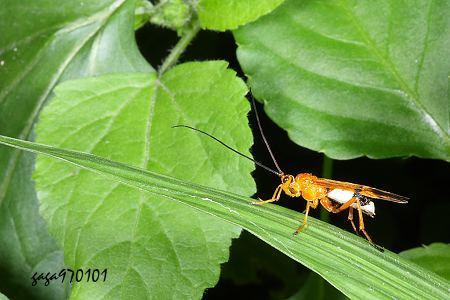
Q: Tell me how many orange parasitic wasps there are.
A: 1